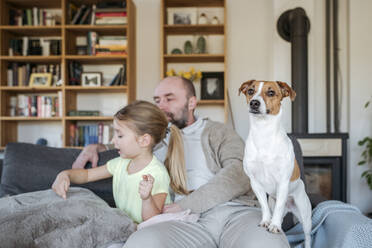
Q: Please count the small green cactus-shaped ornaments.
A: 3